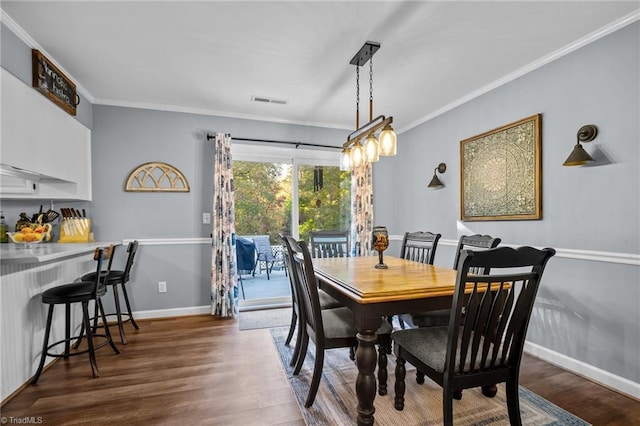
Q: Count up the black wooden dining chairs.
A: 6